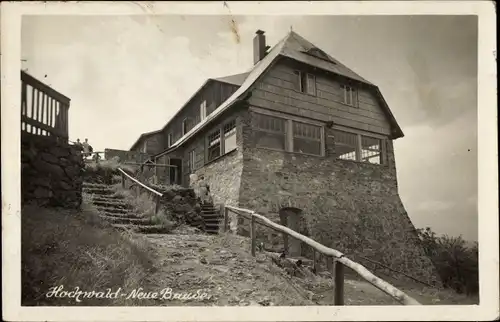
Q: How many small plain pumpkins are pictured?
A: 0